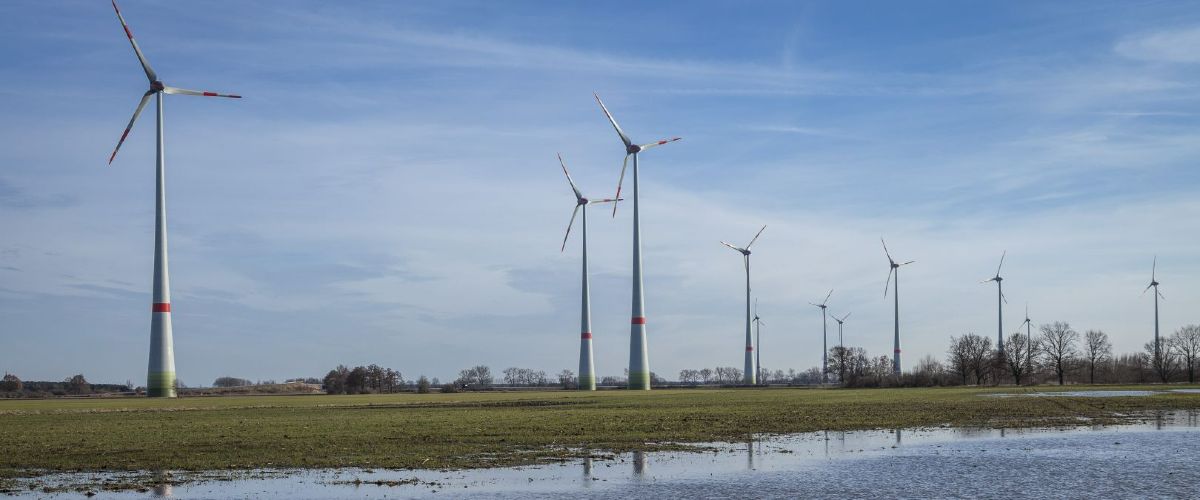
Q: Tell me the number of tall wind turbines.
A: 11